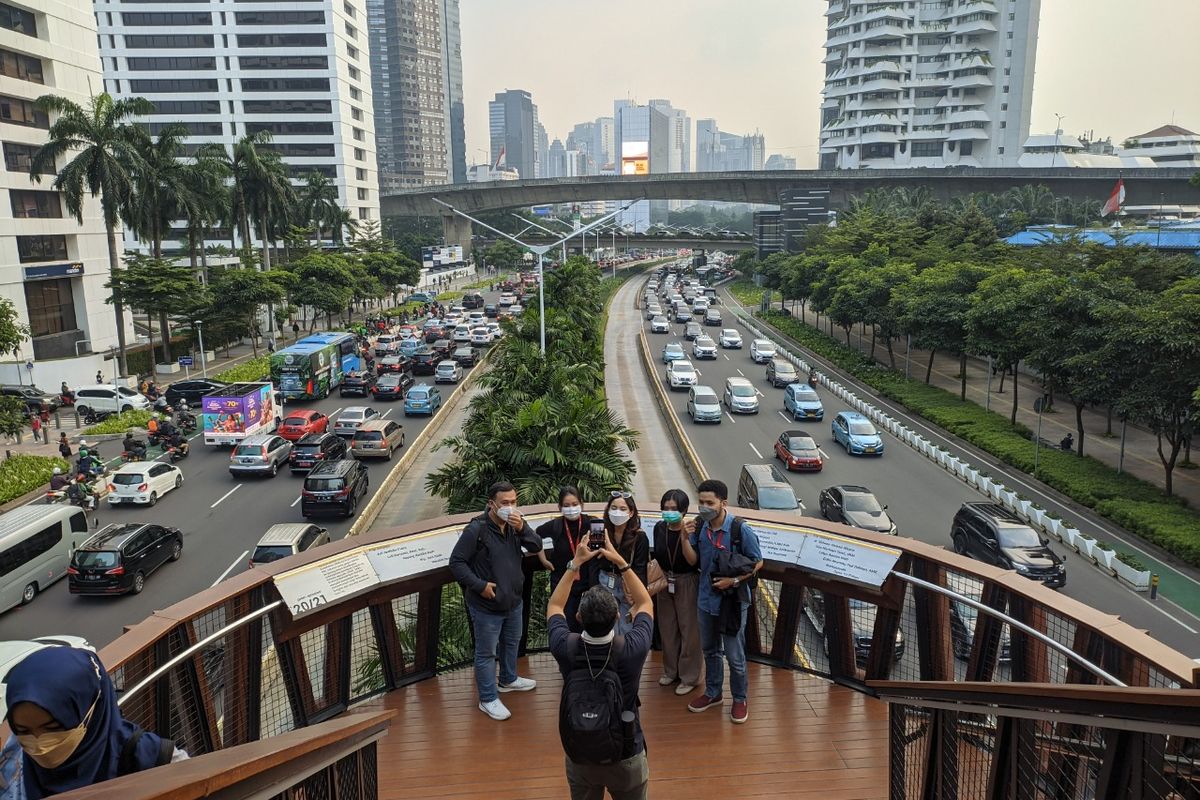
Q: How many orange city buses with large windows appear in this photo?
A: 0